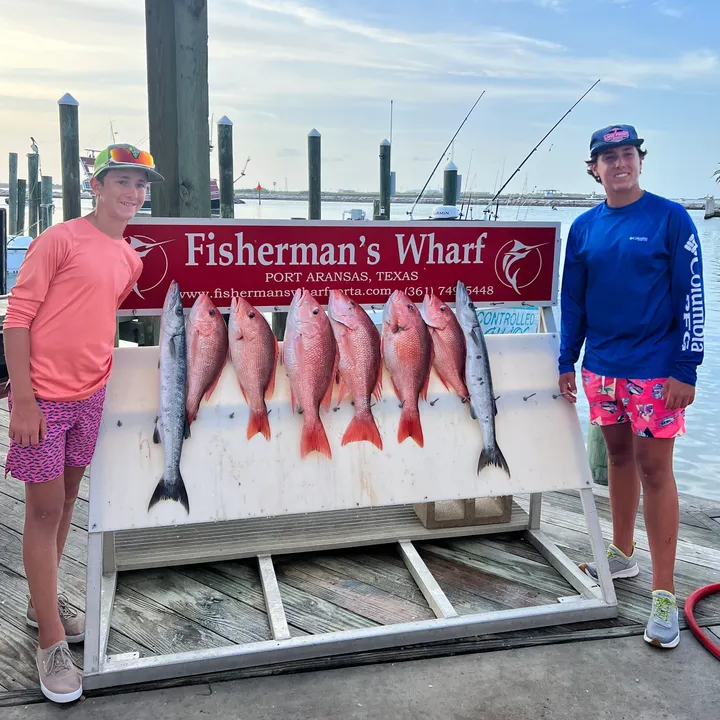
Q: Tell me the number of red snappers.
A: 6